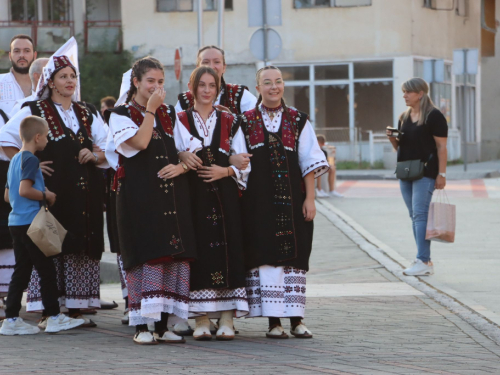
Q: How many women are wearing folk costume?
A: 5